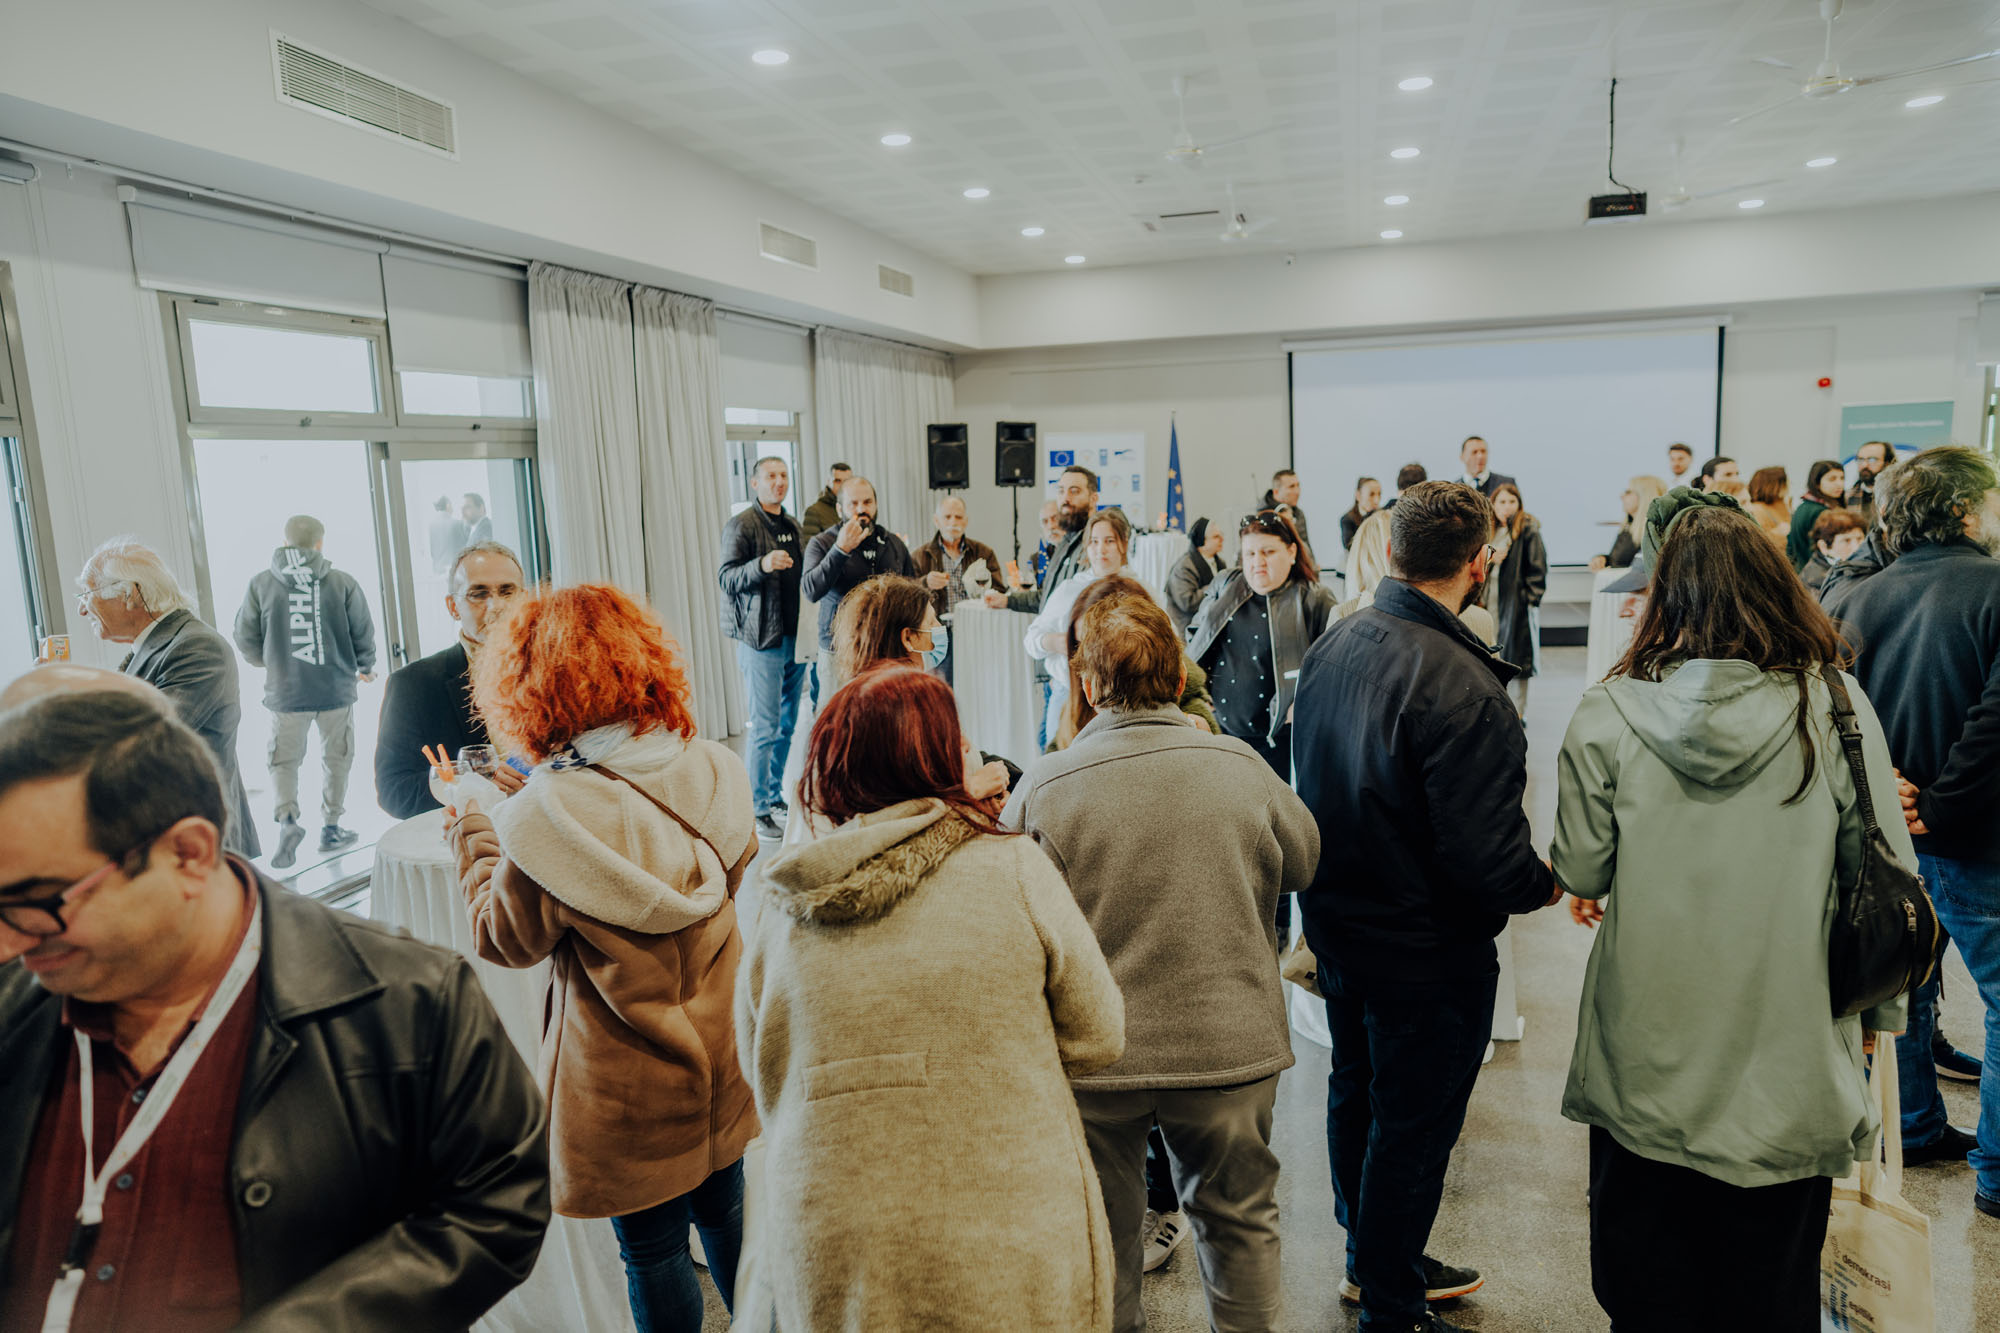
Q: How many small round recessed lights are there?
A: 12